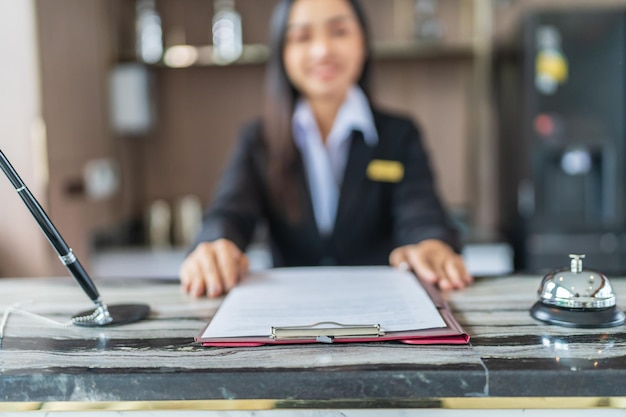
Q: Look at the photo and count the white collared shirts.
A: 1